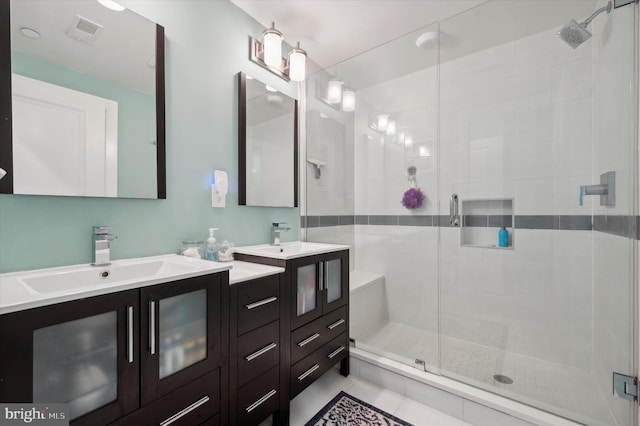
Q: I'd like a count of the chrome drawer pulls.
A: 8